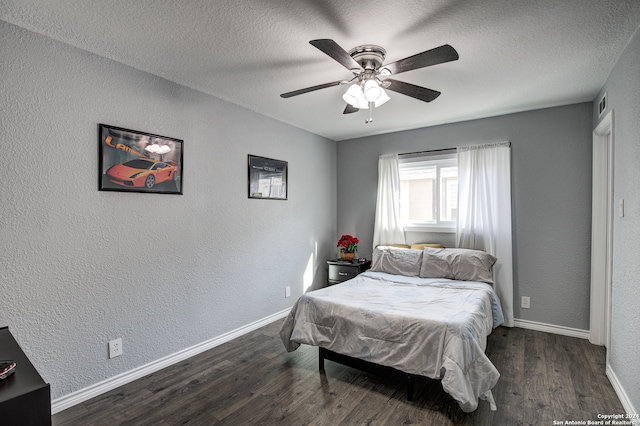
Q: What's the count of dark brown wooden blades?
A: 5